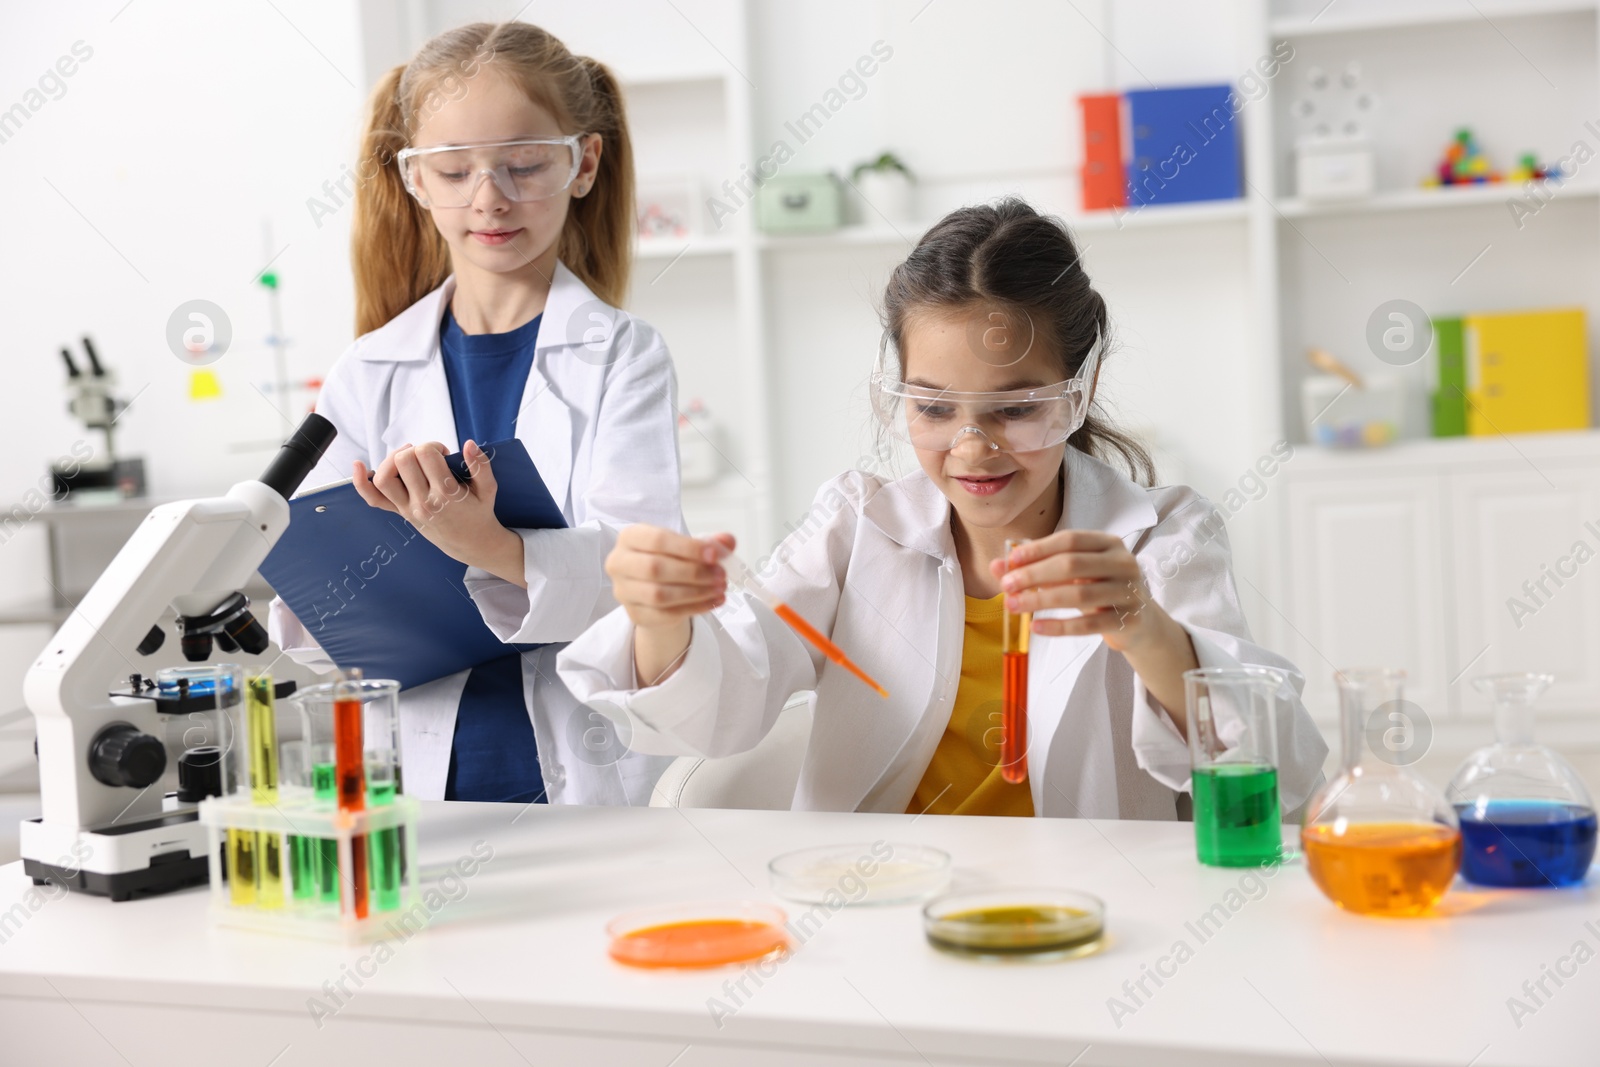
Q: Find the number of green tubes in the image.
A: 3